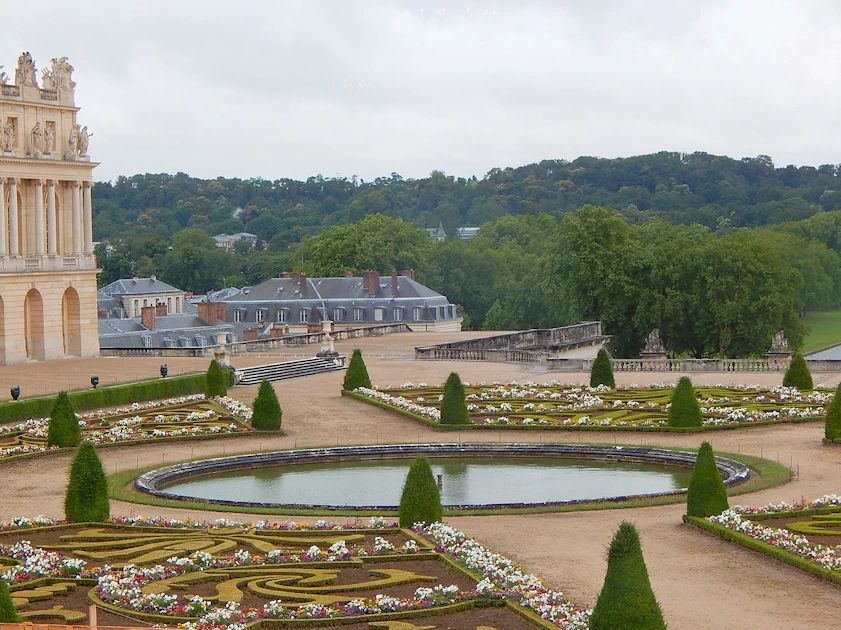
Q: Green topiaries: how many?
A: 14